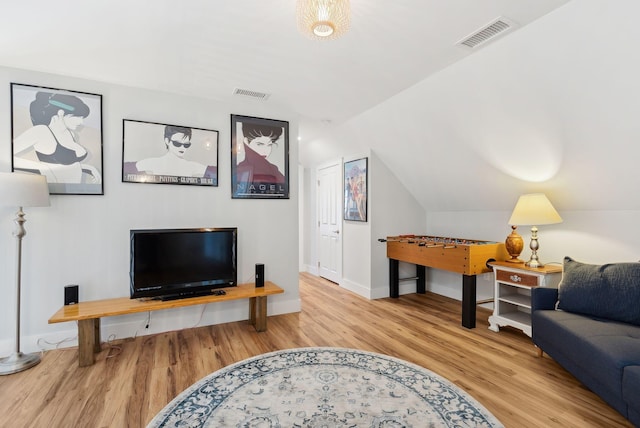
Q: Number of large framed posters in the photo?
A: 4